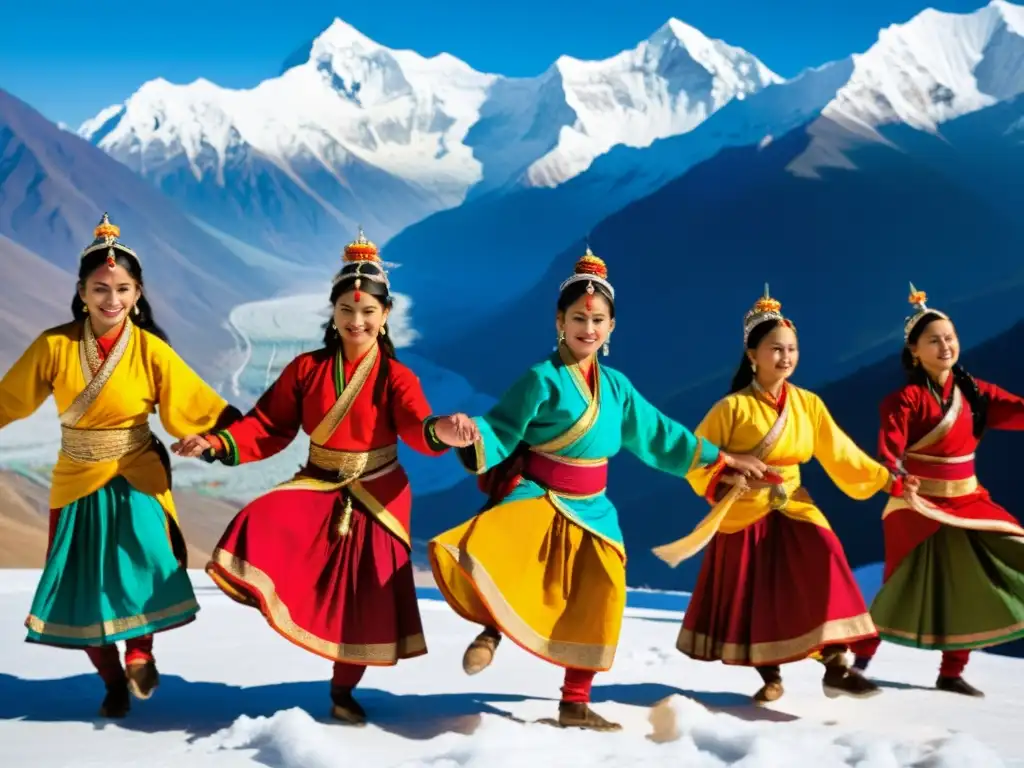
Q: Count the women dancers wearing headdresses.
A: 5